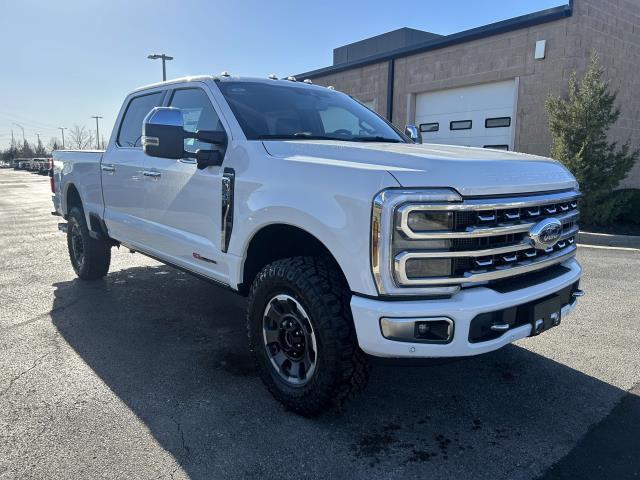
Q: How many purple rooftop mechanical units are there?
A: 0